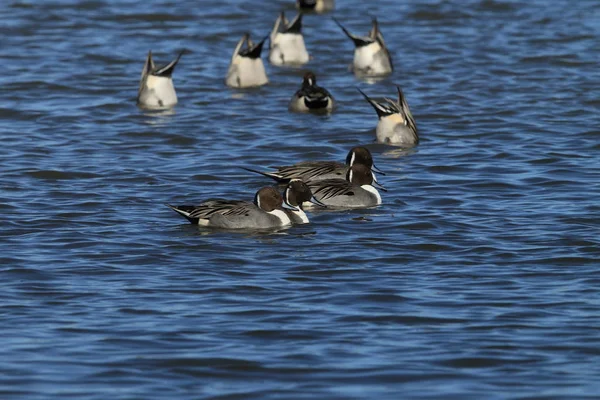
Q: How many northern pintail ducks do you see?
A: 11